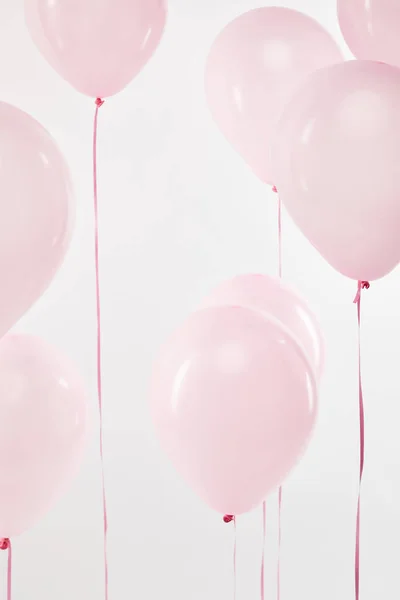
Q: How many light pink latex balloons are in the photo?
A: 8